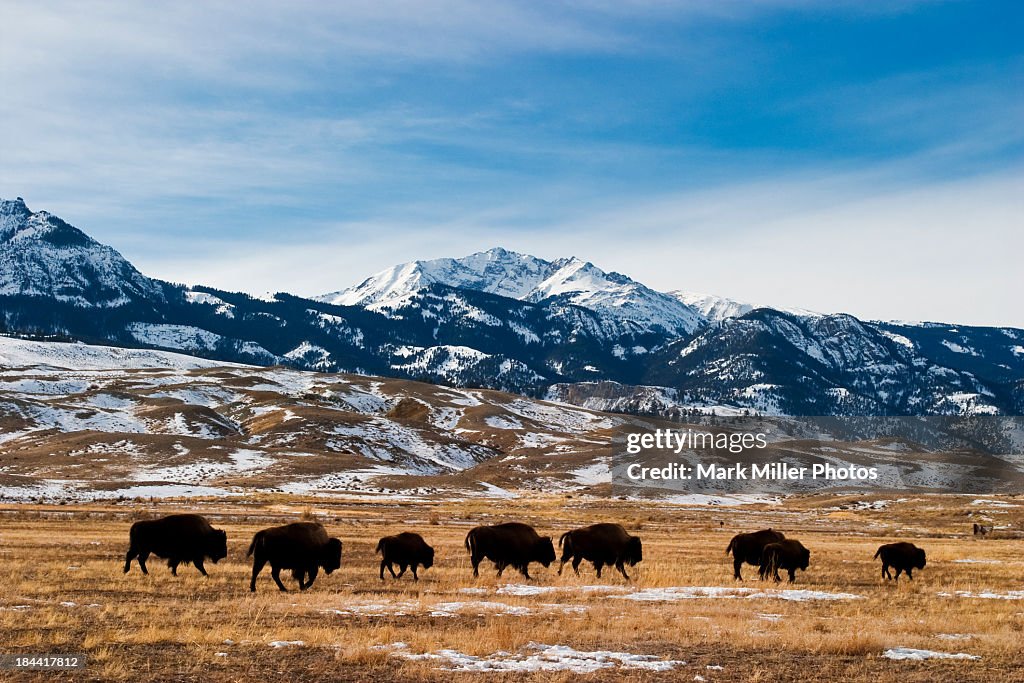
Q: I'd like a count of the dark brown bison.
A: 8